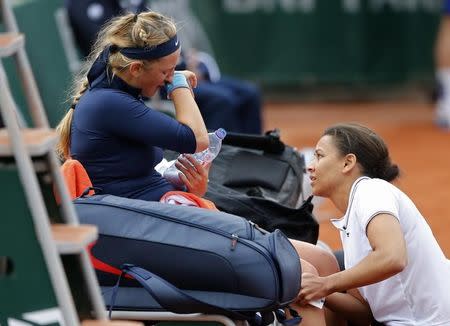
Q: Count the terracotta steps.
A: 4